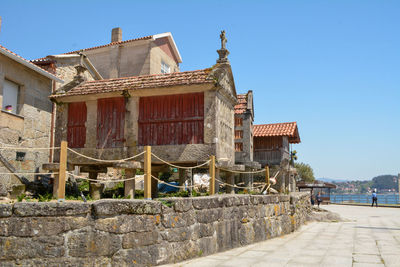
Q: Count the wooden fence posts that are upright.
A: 4